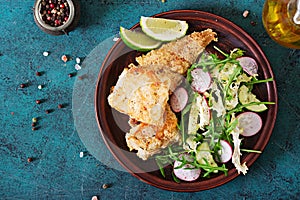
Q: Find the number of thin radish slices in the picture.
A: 6